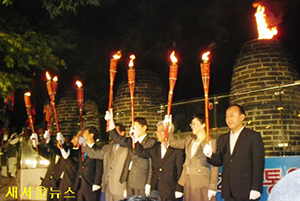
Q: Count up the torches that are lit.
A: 8